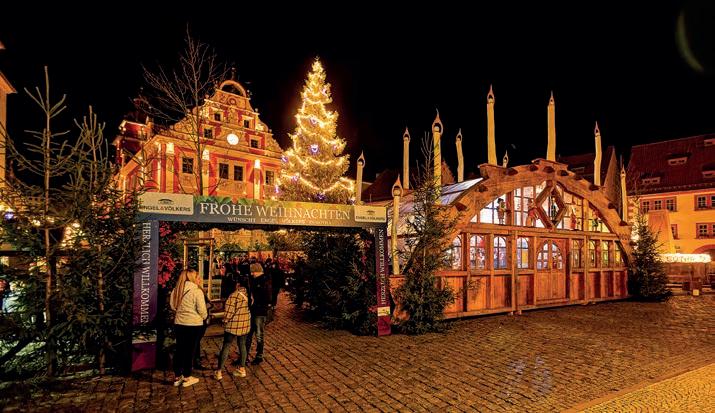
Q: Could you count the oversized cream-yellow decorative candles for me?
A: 10